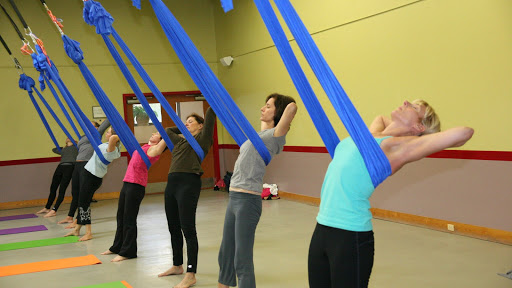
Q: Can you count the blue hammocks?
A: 7